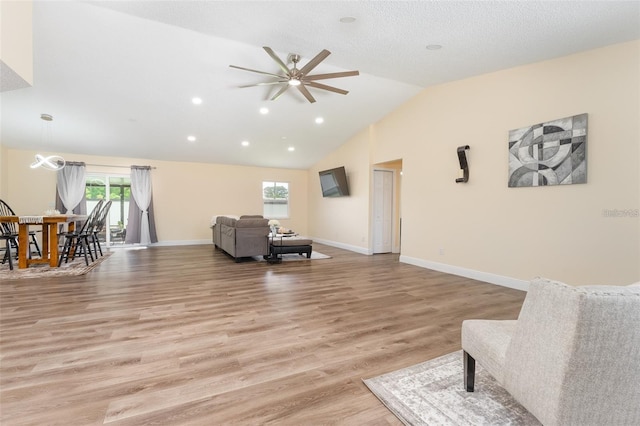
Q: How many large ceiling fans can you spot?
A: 1